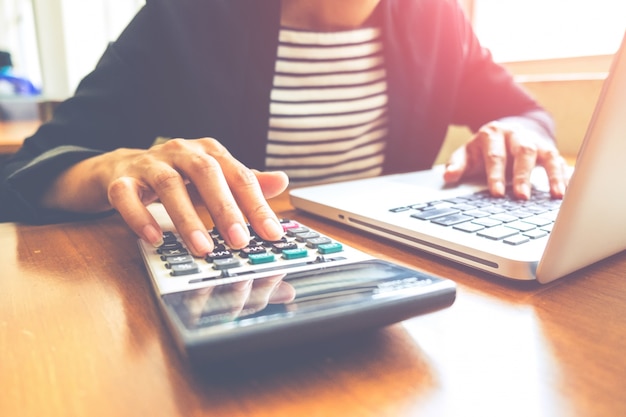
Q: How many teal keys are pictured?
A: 3